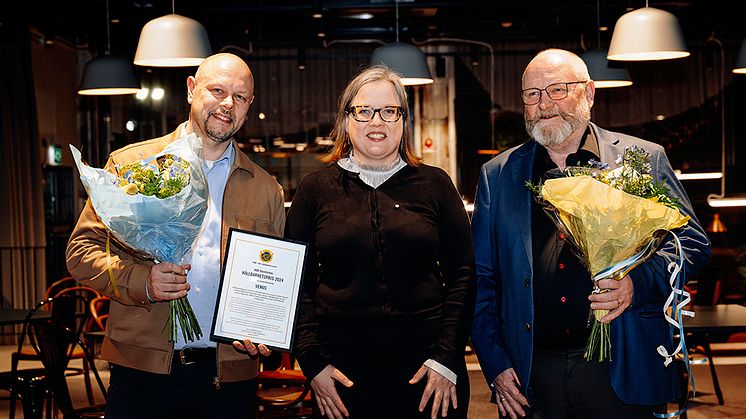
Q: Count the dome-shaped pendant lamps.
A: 6